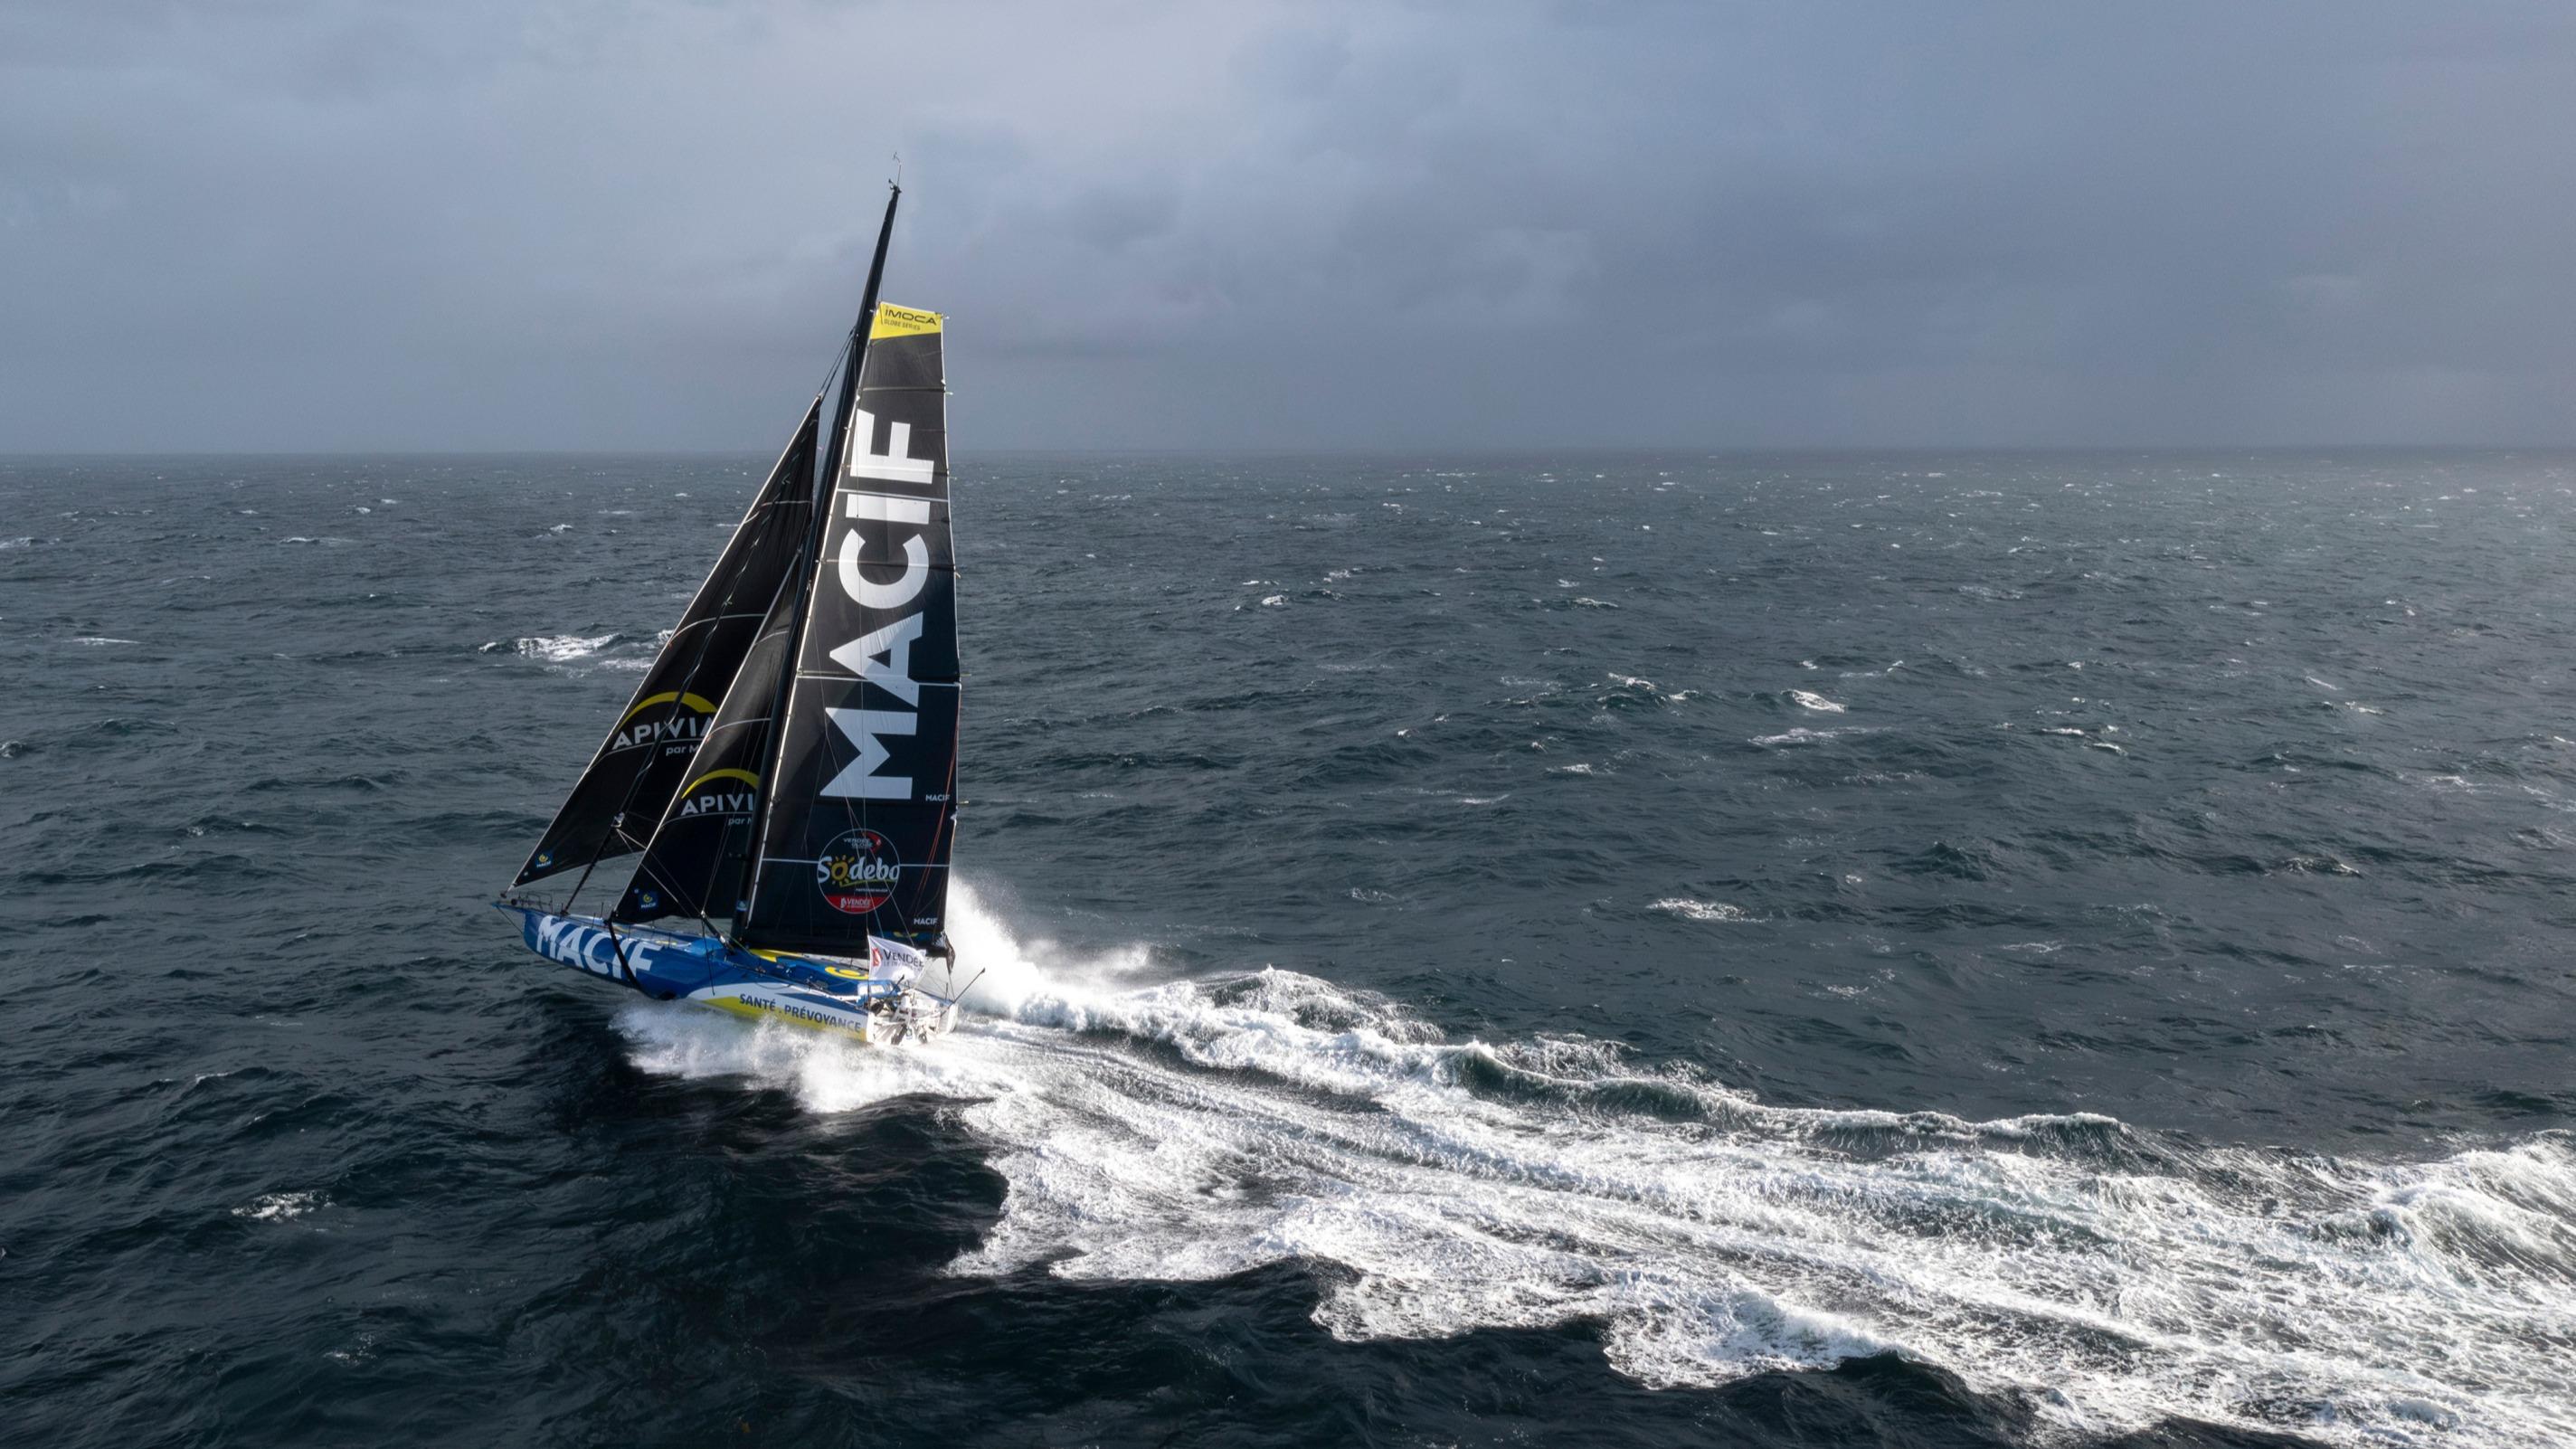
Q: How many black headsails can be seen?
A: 2